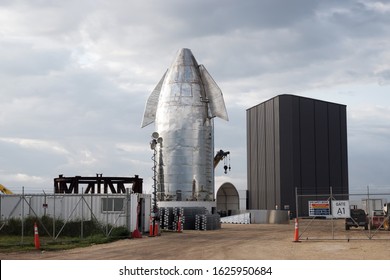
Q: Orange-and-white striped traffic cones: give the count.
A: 5